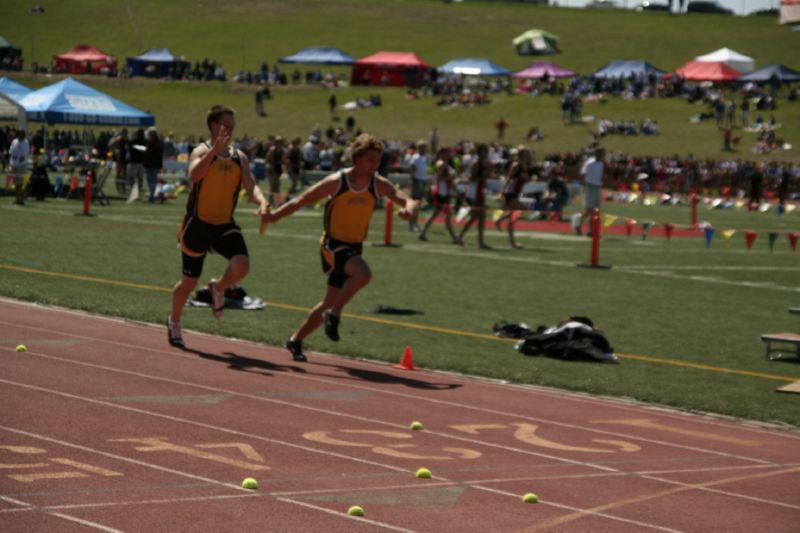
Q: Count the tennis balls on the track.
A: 6